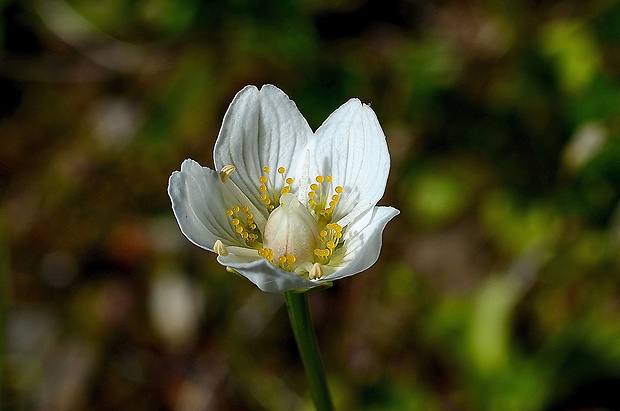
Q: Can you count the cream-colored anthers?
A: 3